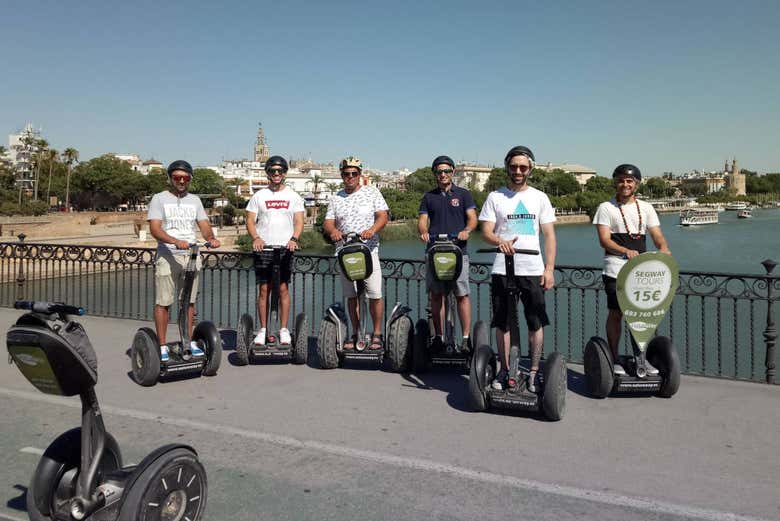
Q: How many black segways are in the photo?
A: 7